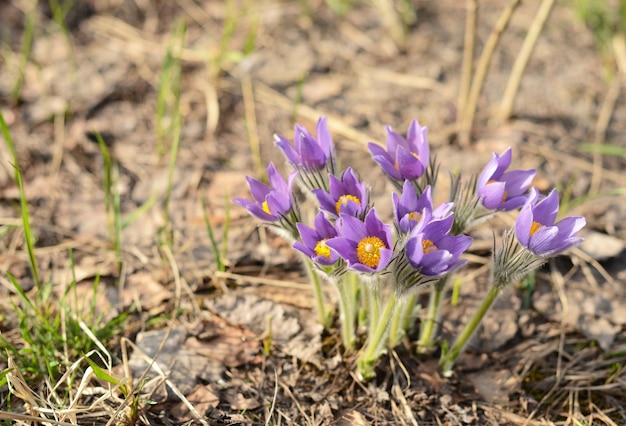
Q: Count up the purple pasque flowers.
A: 10